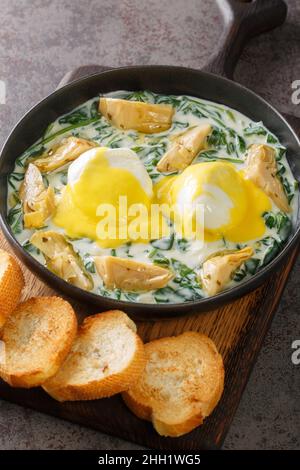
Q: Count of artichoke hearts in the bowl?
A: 8